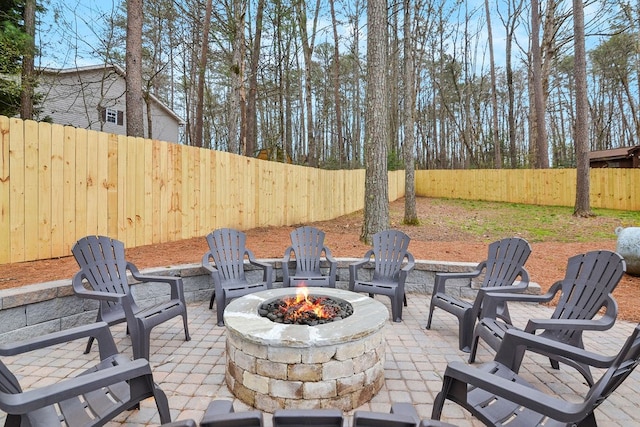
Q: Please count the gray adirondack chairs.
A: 9